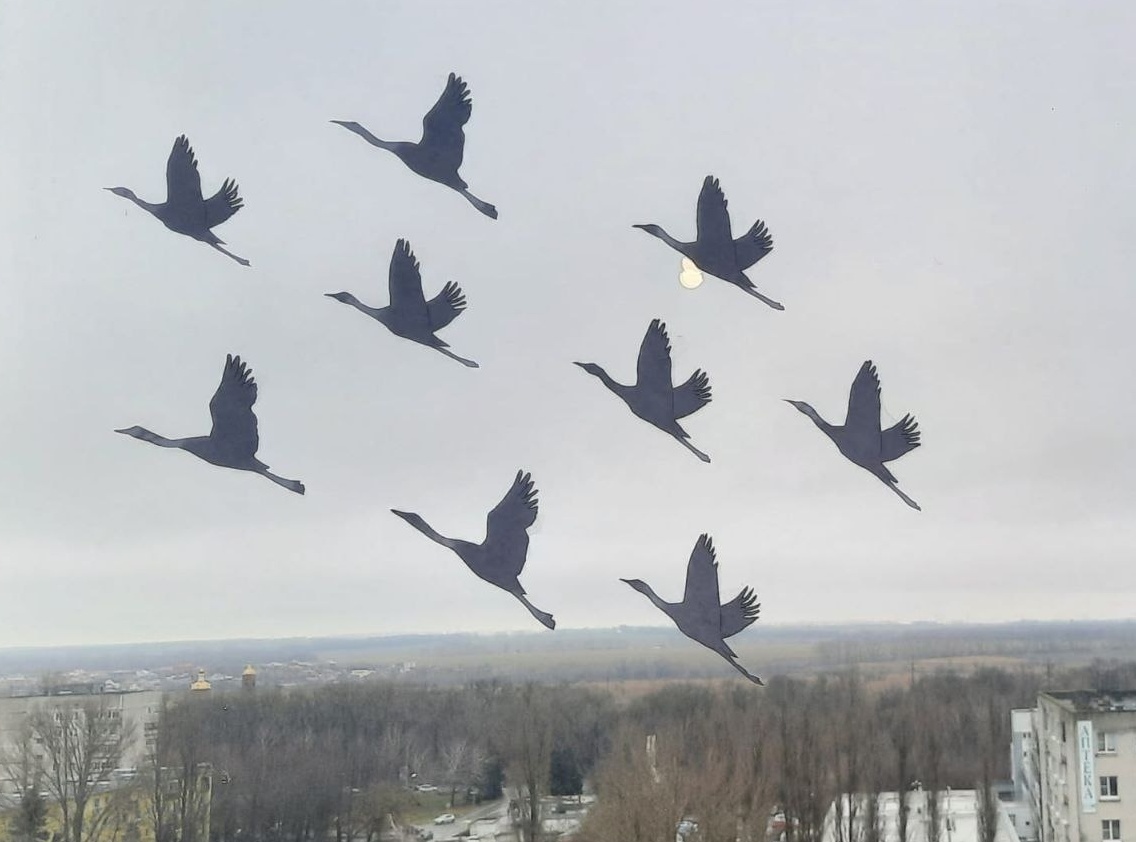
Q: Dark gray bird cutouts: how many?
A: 9